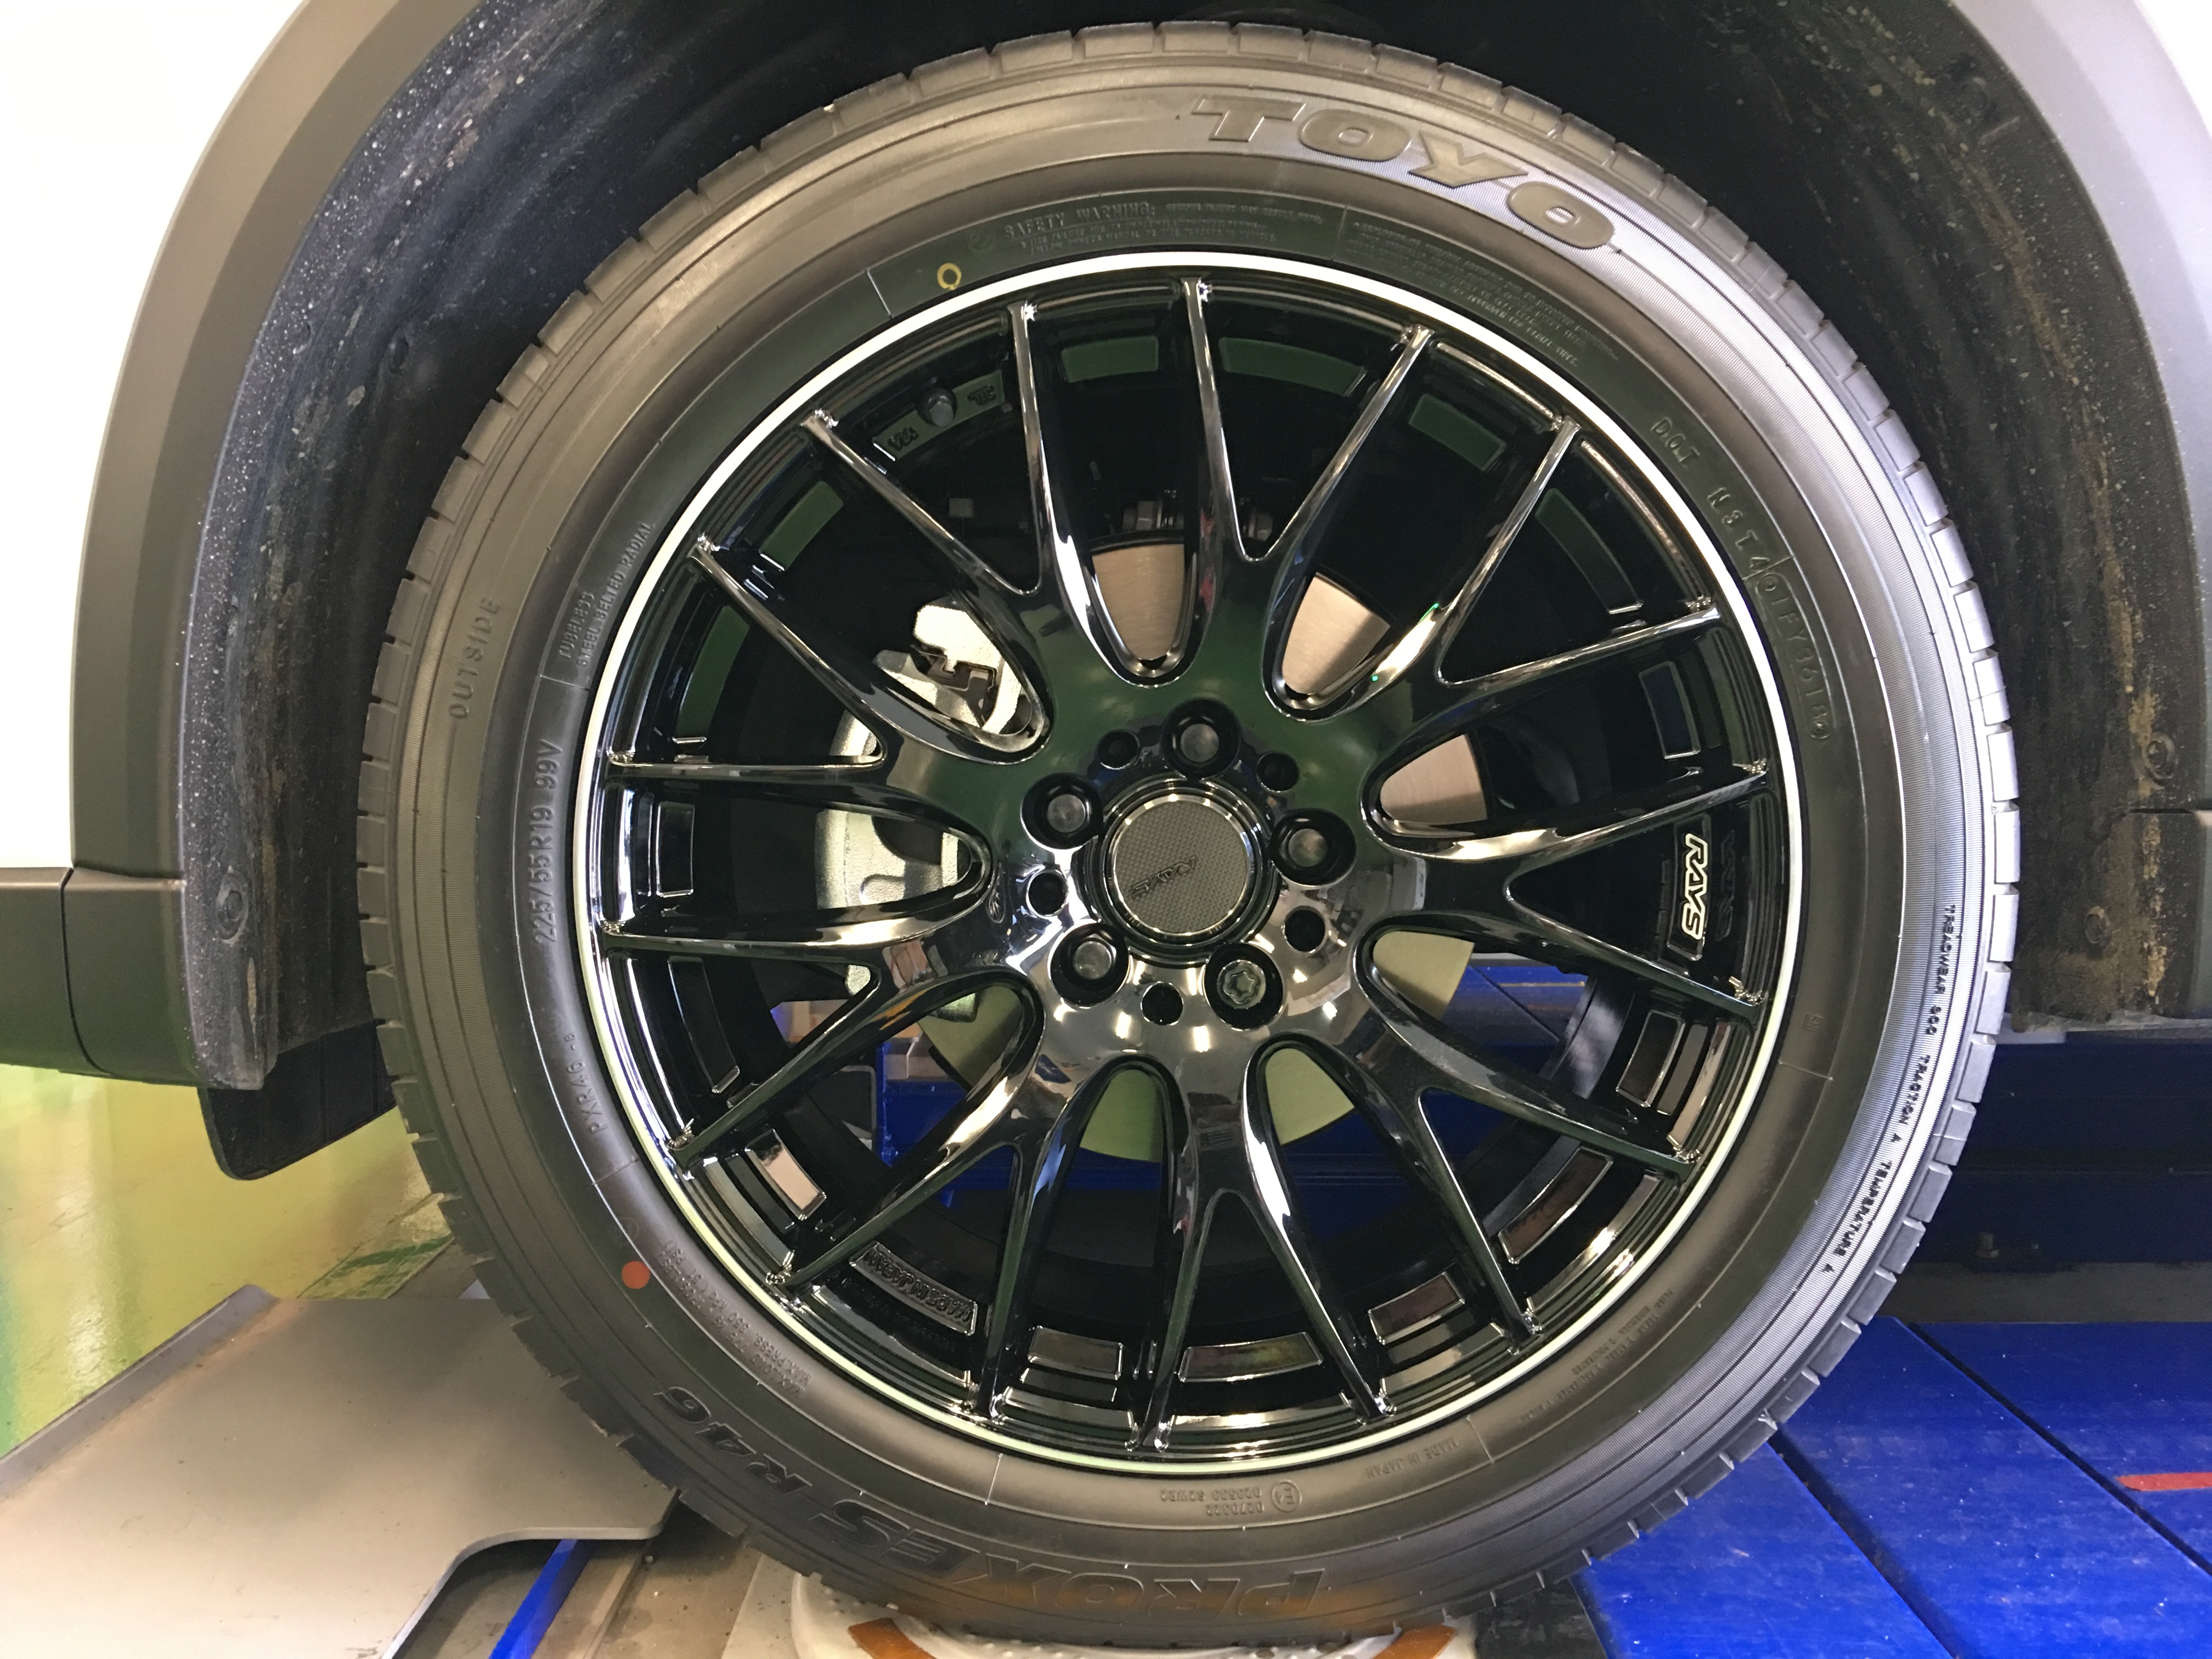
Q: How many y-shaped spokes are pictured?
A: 9